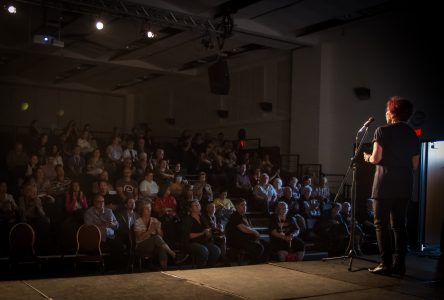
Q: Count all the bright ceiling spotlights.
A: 3